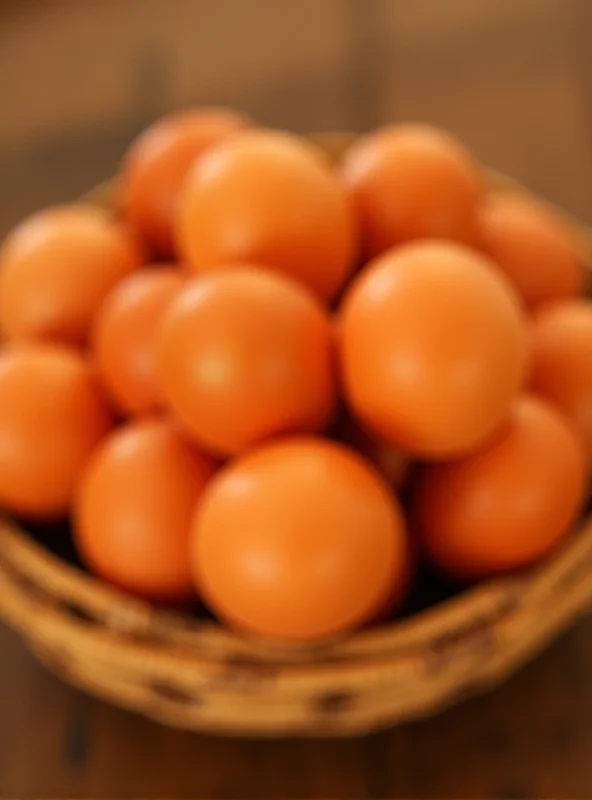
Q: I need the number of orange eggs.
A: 13